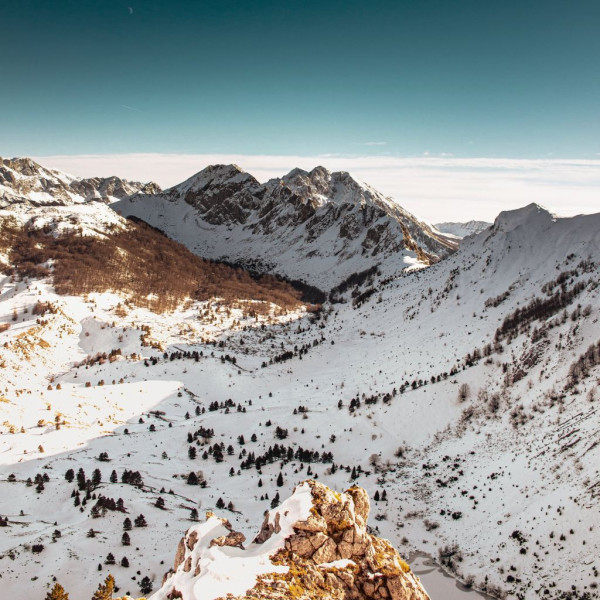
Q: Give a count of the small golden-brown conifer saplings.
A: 2